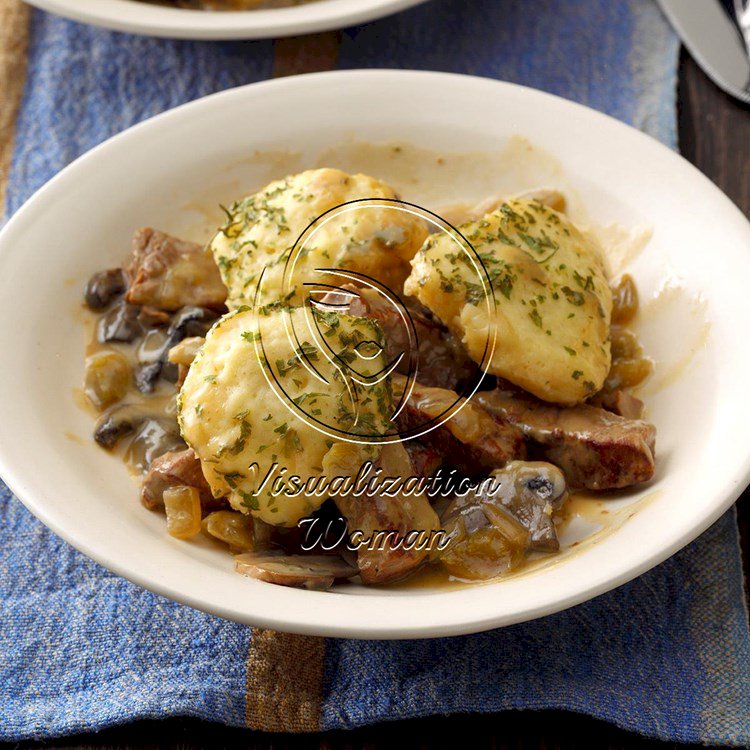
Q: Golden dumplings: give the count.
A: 3